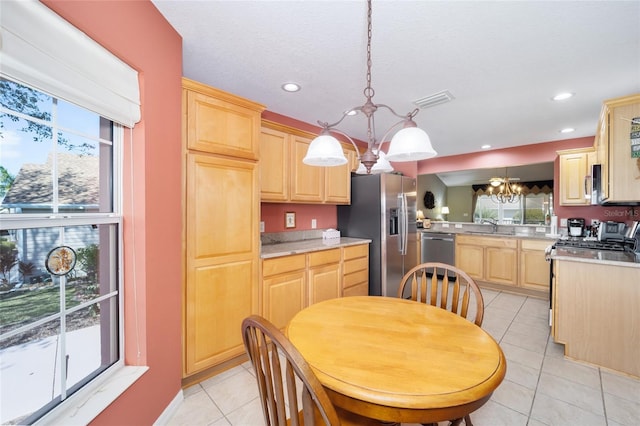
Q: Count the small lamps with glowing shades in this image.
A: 2